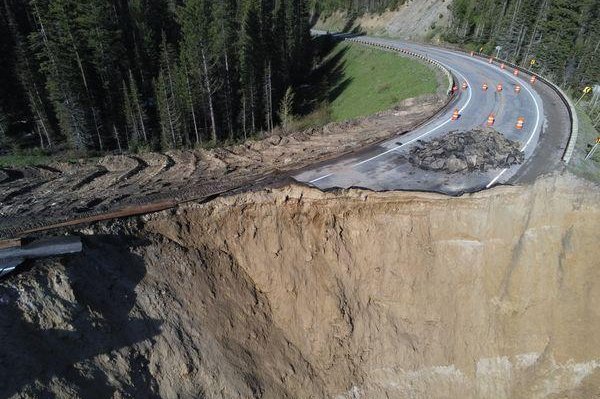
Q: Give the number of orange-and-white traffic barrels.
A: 13